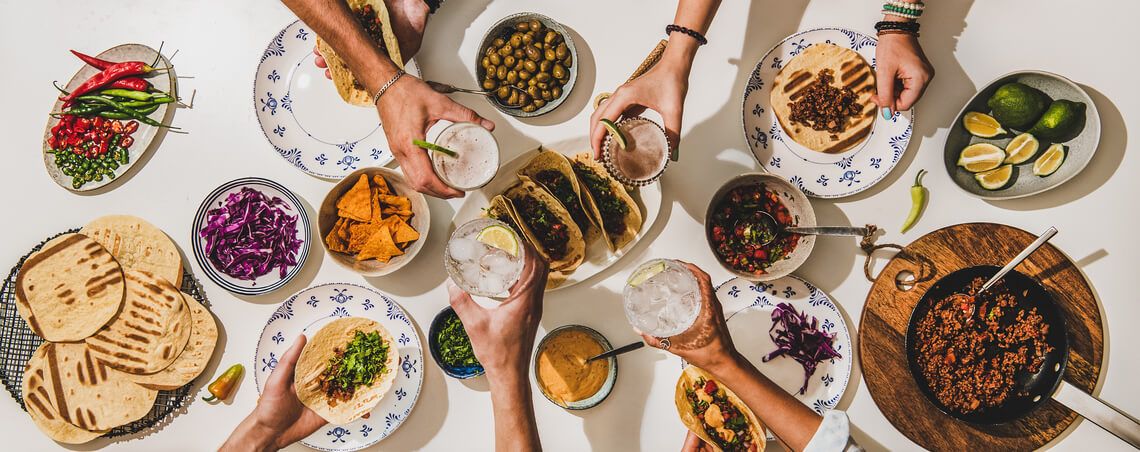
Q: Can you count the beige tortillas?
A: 14